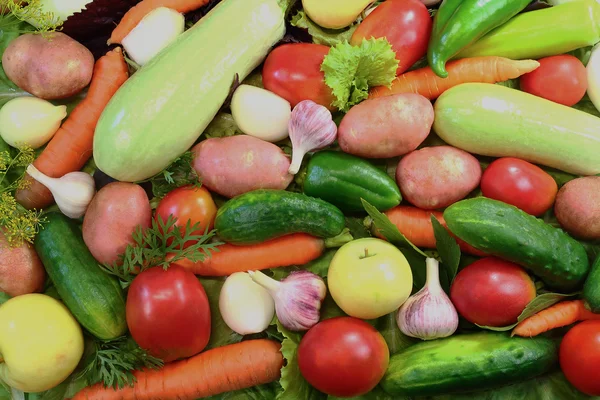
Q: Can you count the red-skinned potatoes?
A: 7